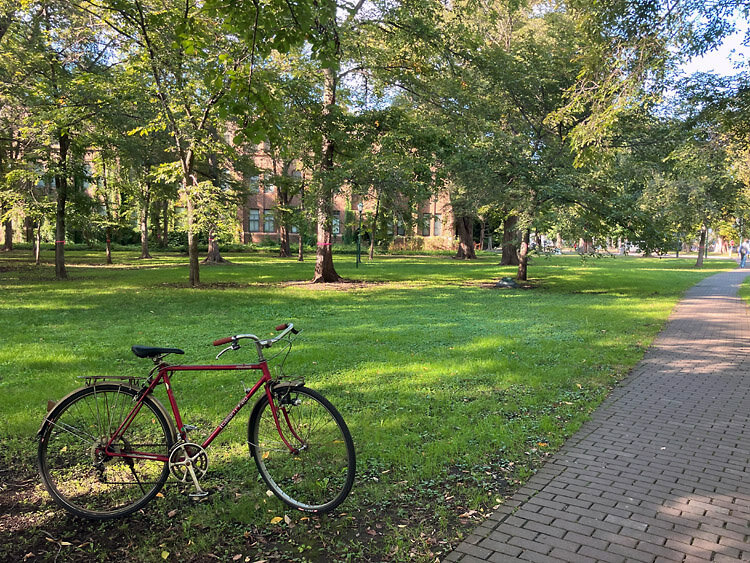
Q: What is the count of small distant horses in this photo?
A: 0